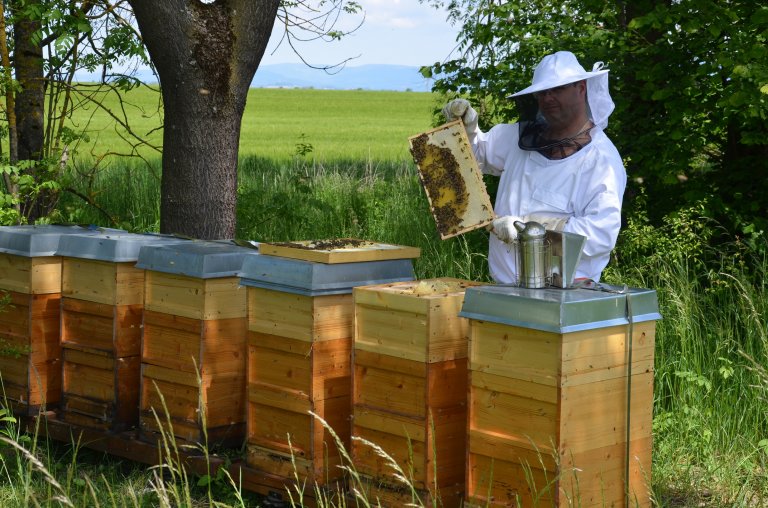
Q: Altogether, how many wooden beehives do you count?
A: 6